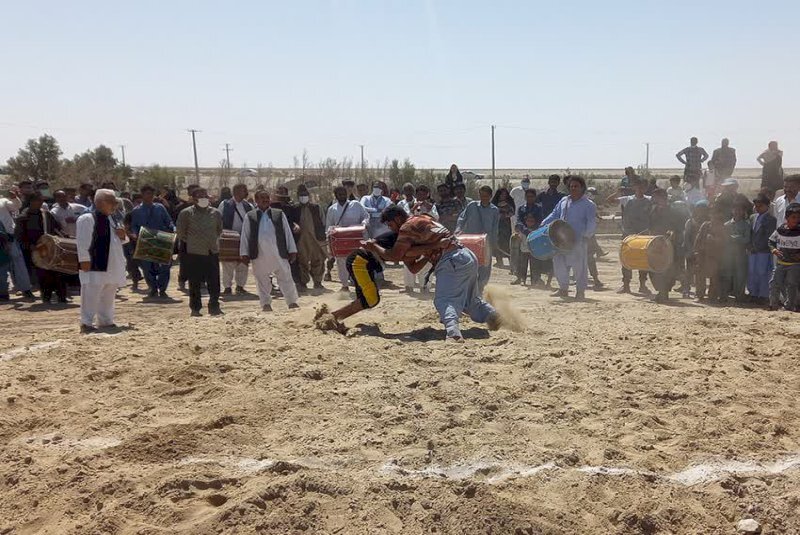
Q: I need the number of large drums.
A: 7